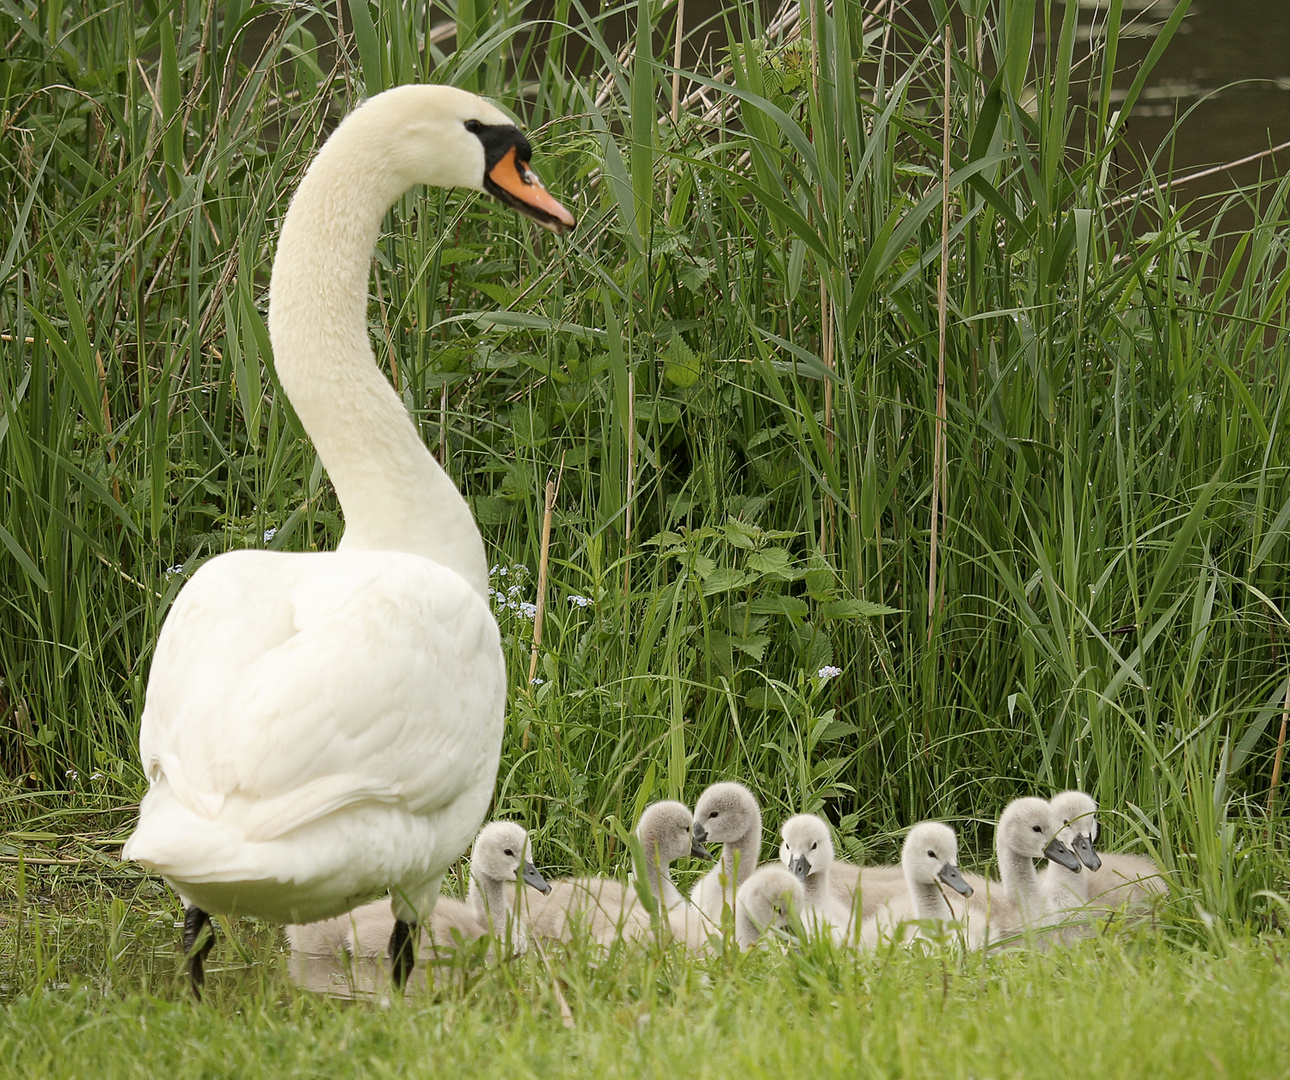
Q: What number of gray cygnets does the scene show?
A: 8